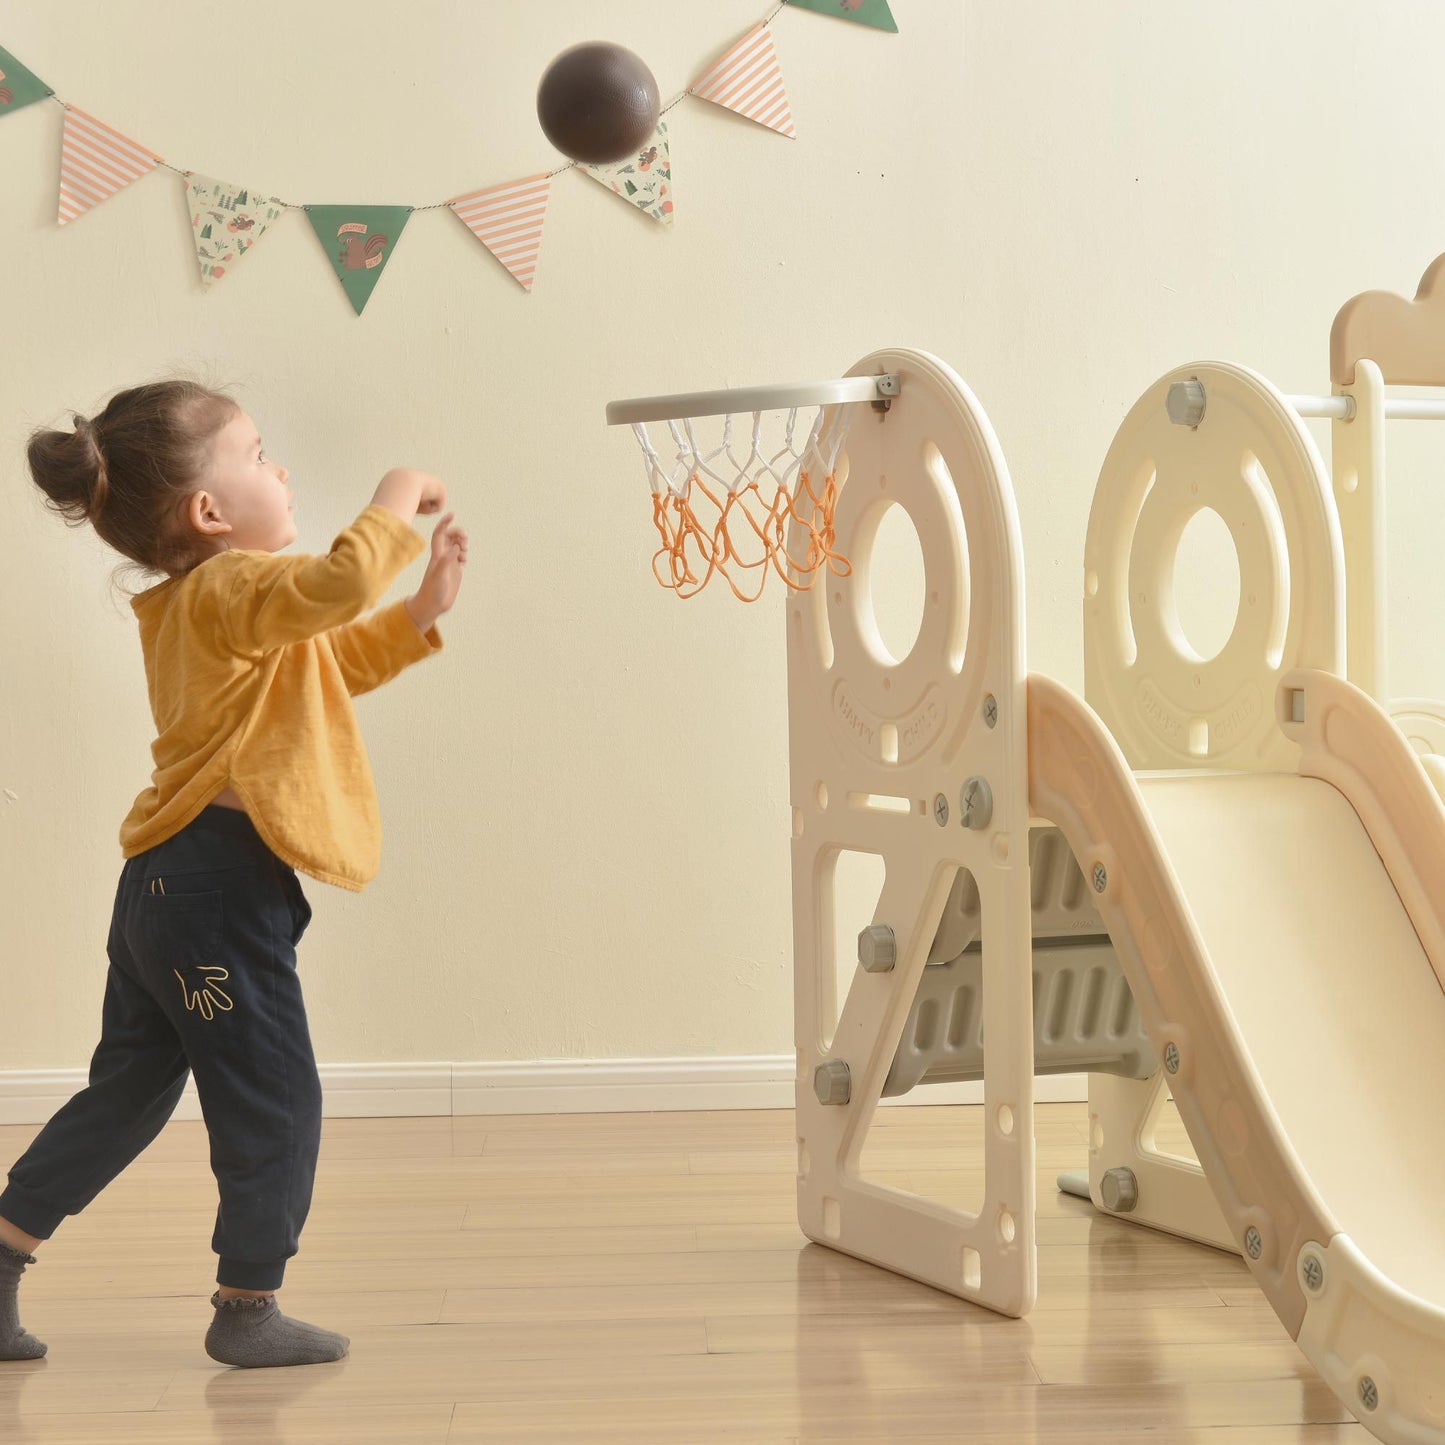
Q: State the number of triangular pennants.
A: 8